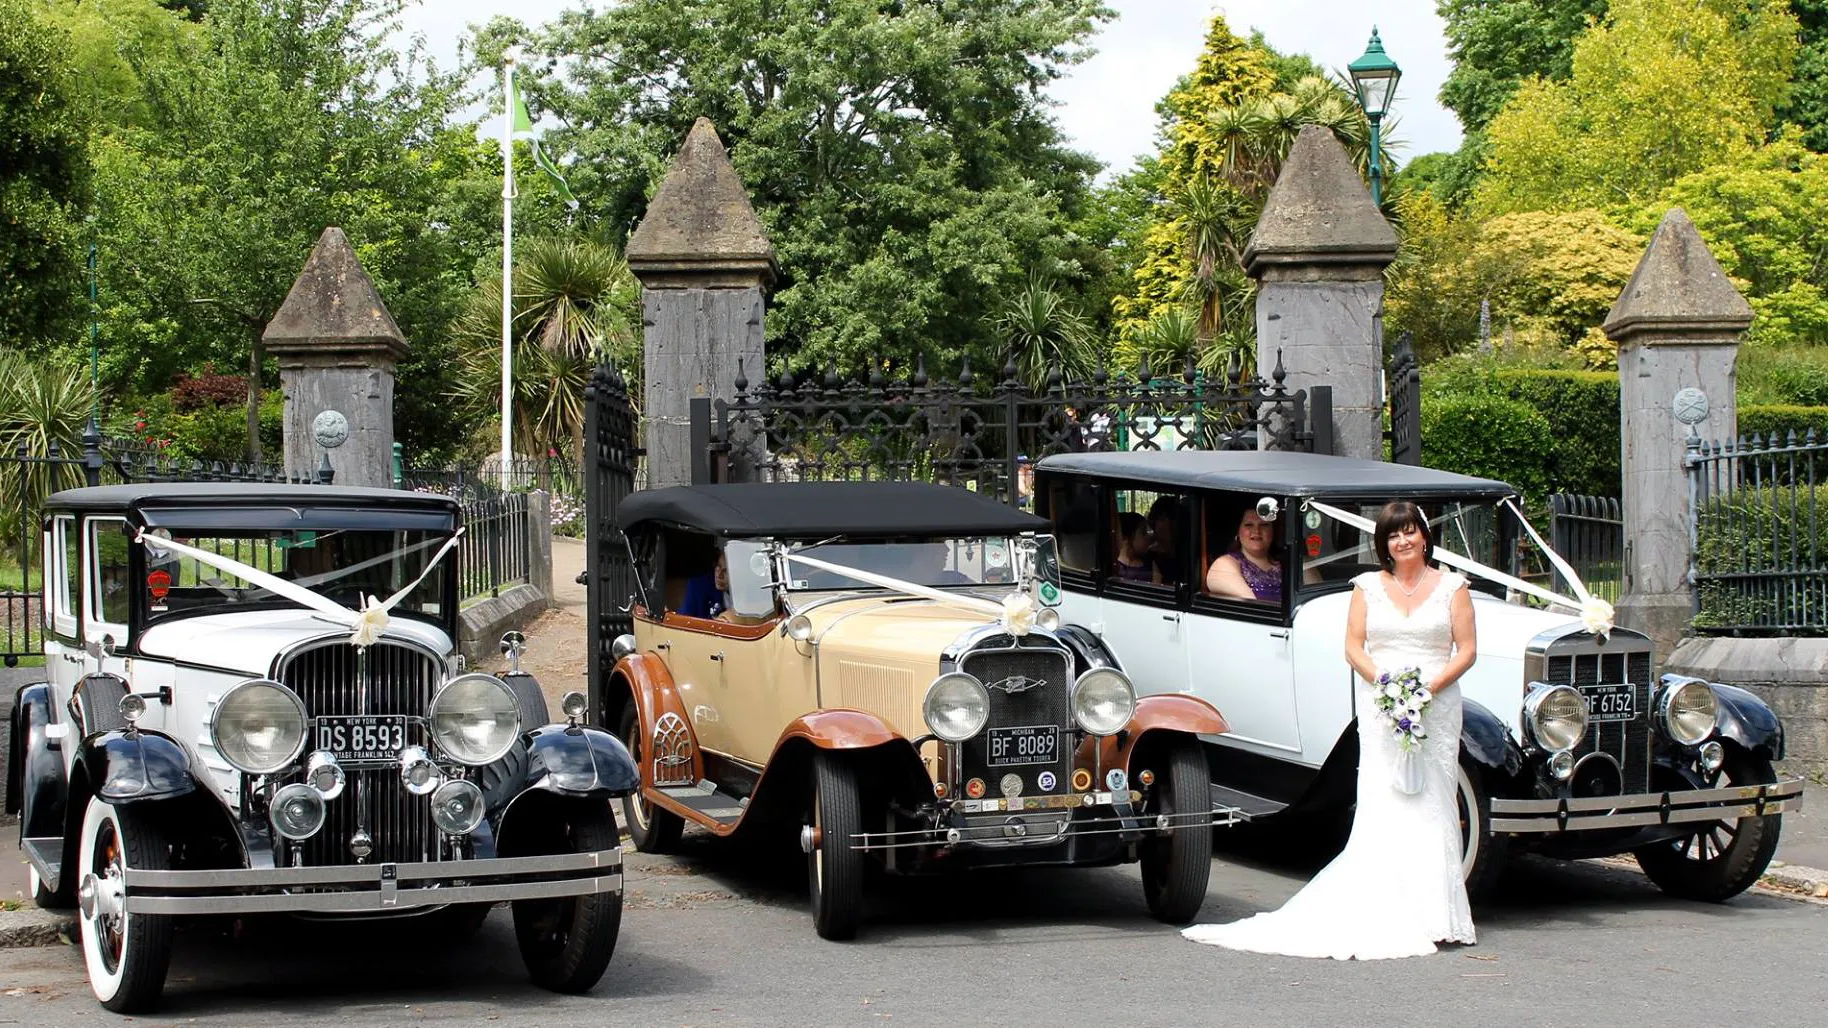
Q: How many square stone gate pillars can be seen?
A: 4